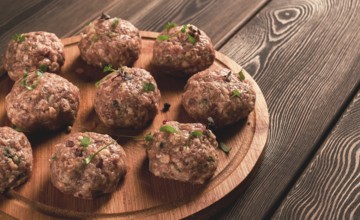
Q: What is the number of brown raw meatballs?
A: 9